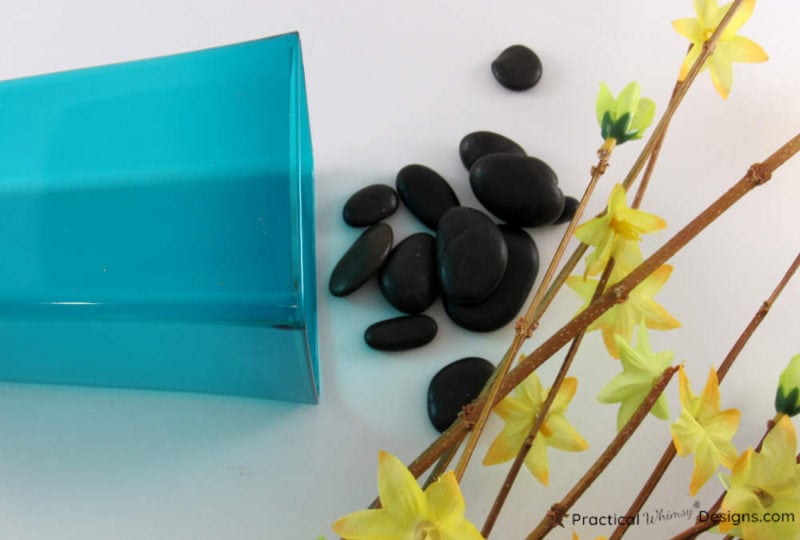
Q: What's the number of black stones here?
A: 12